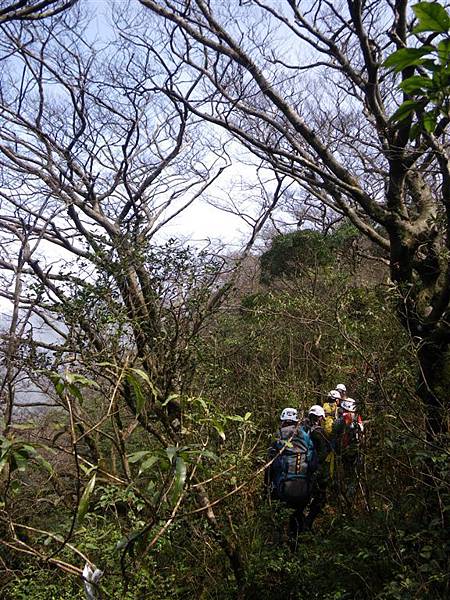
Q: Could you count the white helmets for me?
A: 5